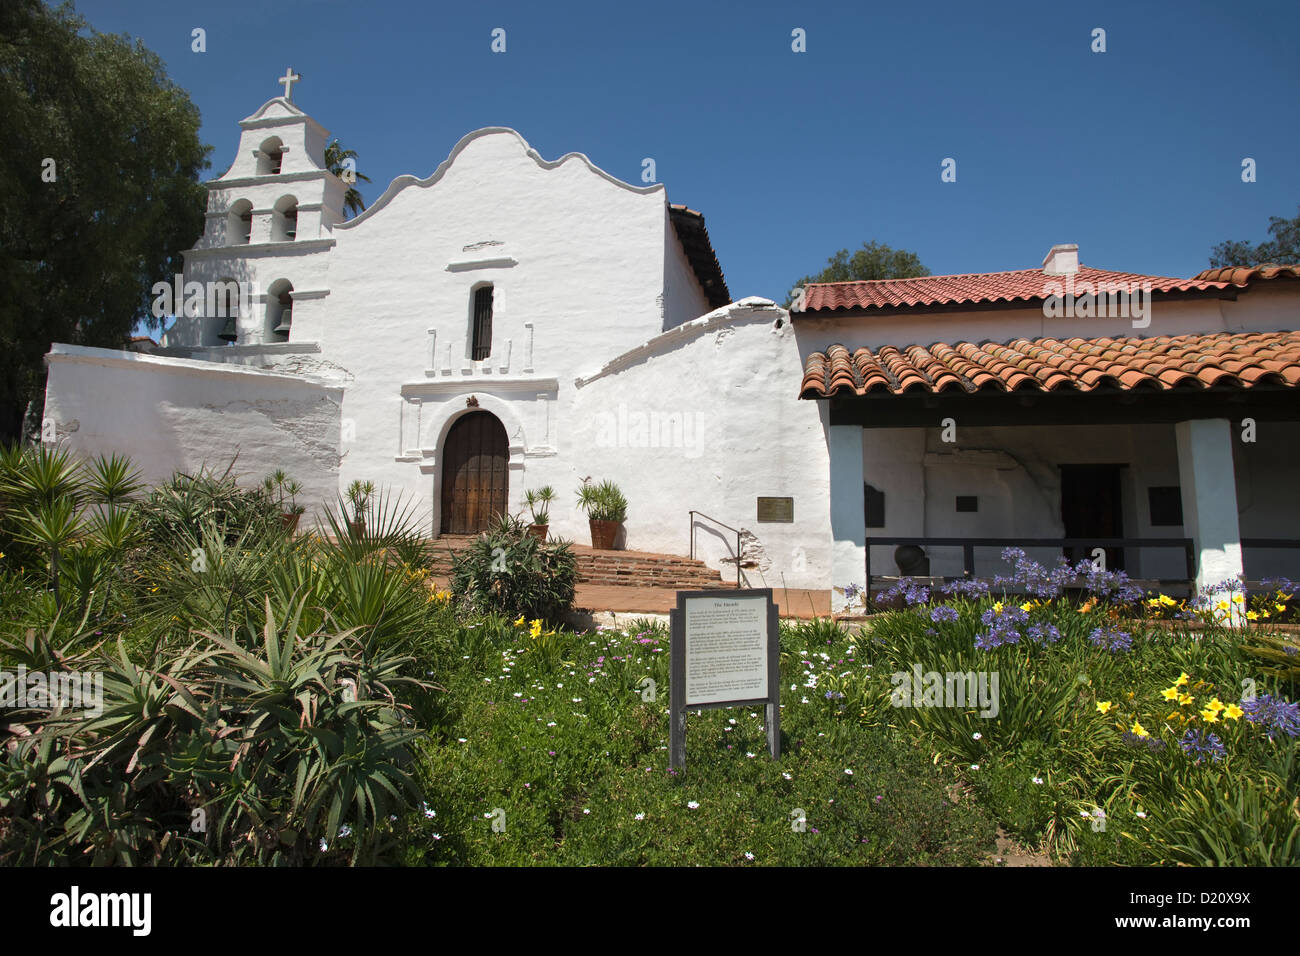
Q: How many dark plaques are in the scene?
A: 4